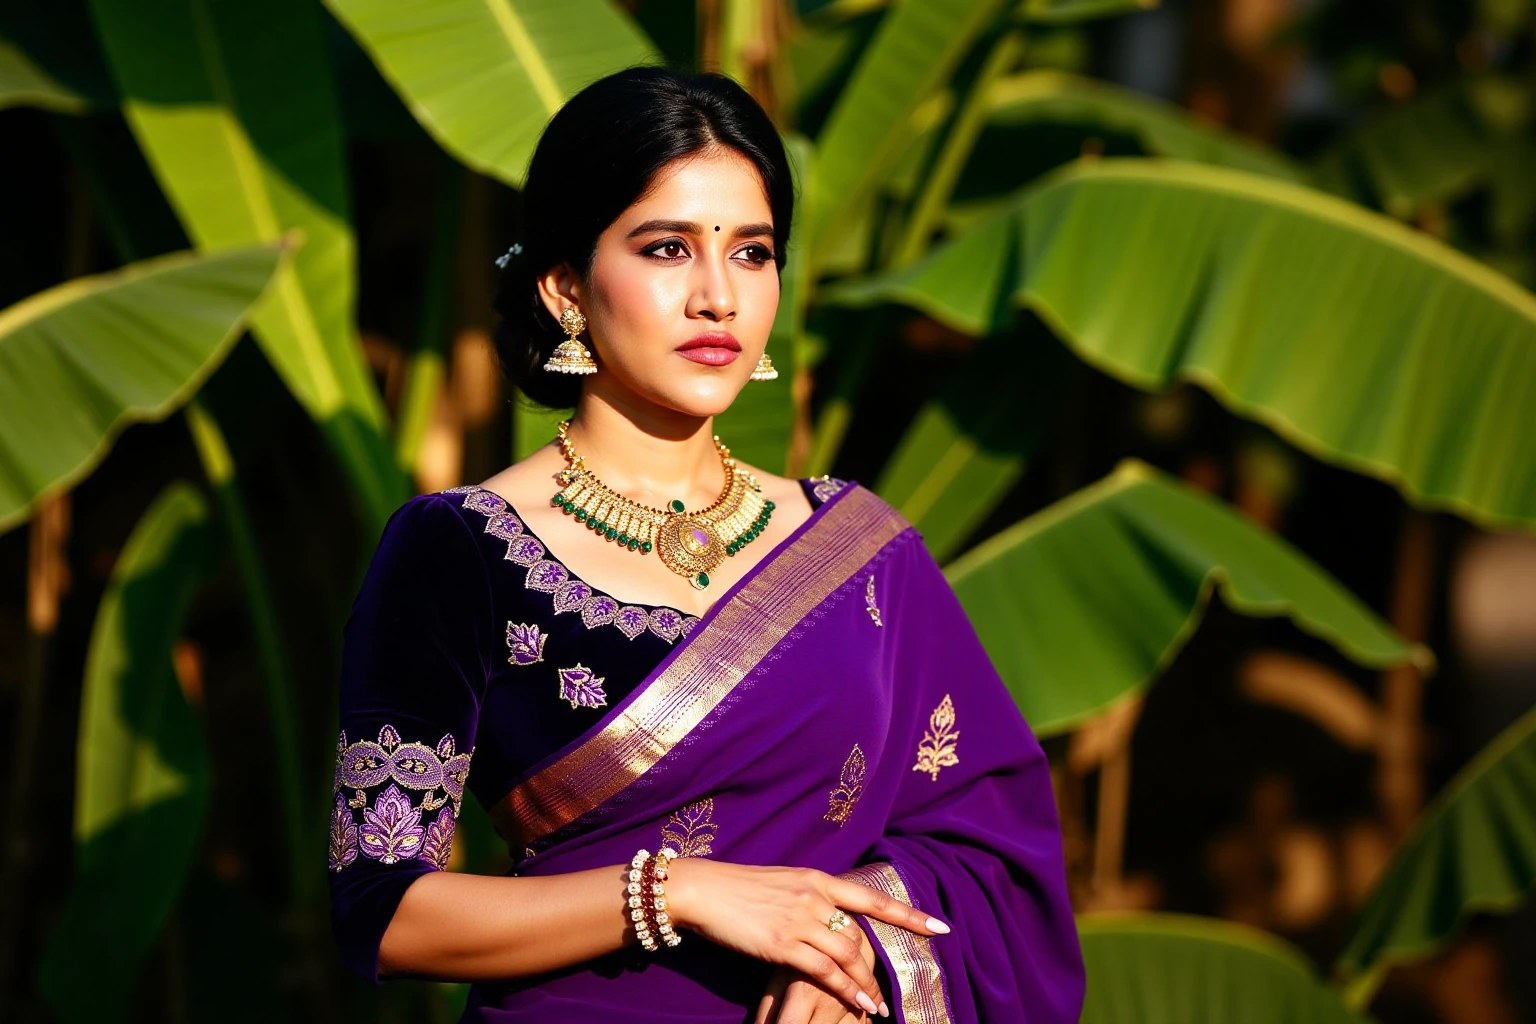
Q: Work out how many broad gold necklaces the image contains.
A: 1